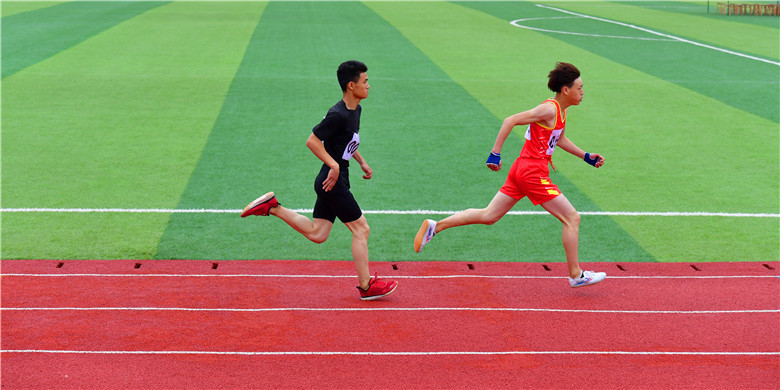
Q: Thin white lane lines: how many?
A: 3